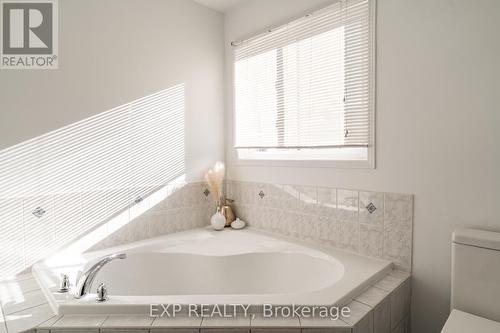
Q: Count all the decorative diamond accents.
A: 5